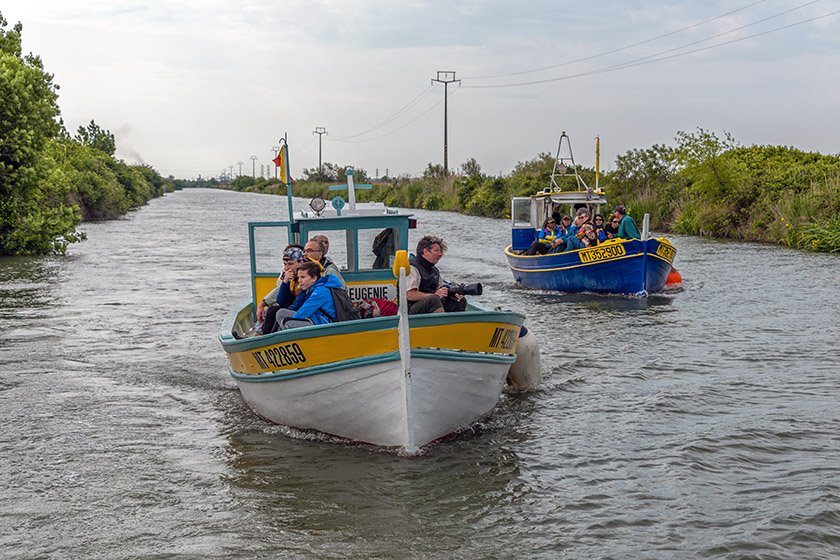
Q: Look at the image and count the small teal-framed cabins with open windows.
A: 1